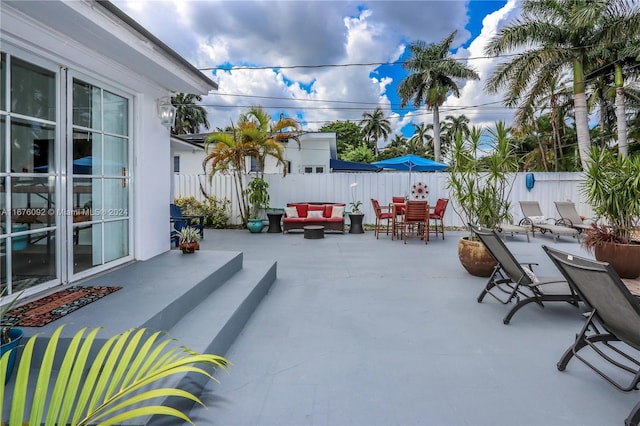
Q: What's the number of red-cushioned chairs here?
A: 4